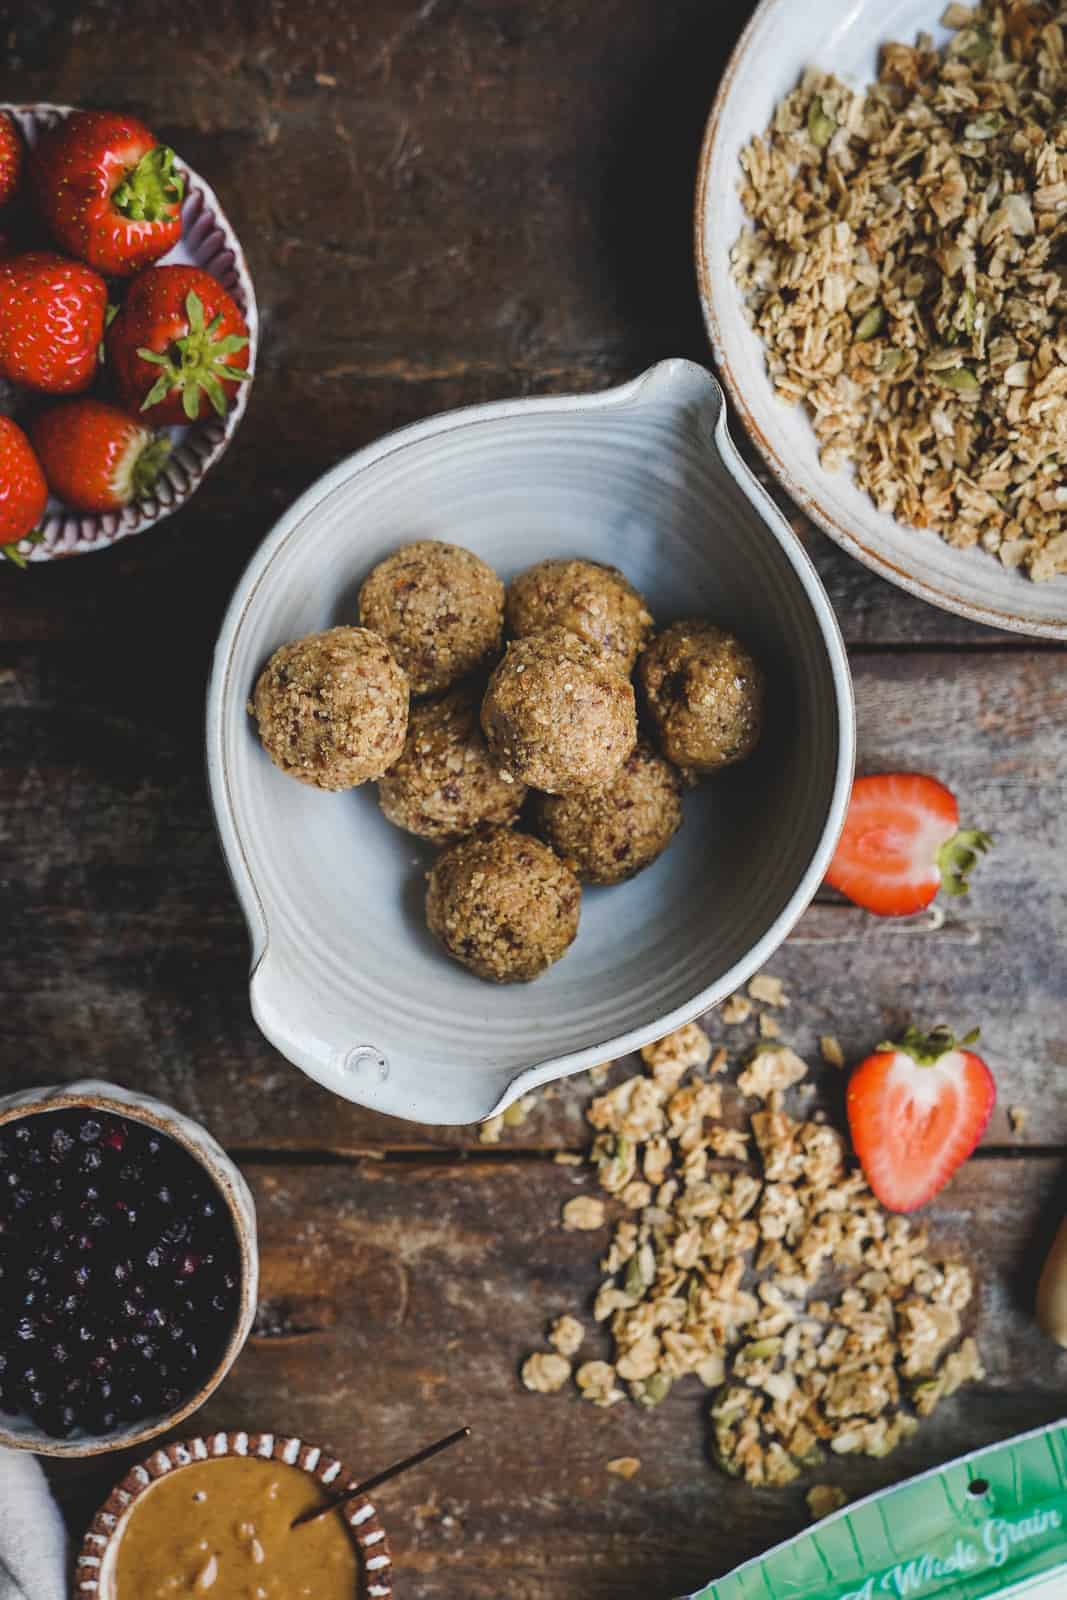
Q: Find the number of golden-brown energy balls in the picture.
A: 8